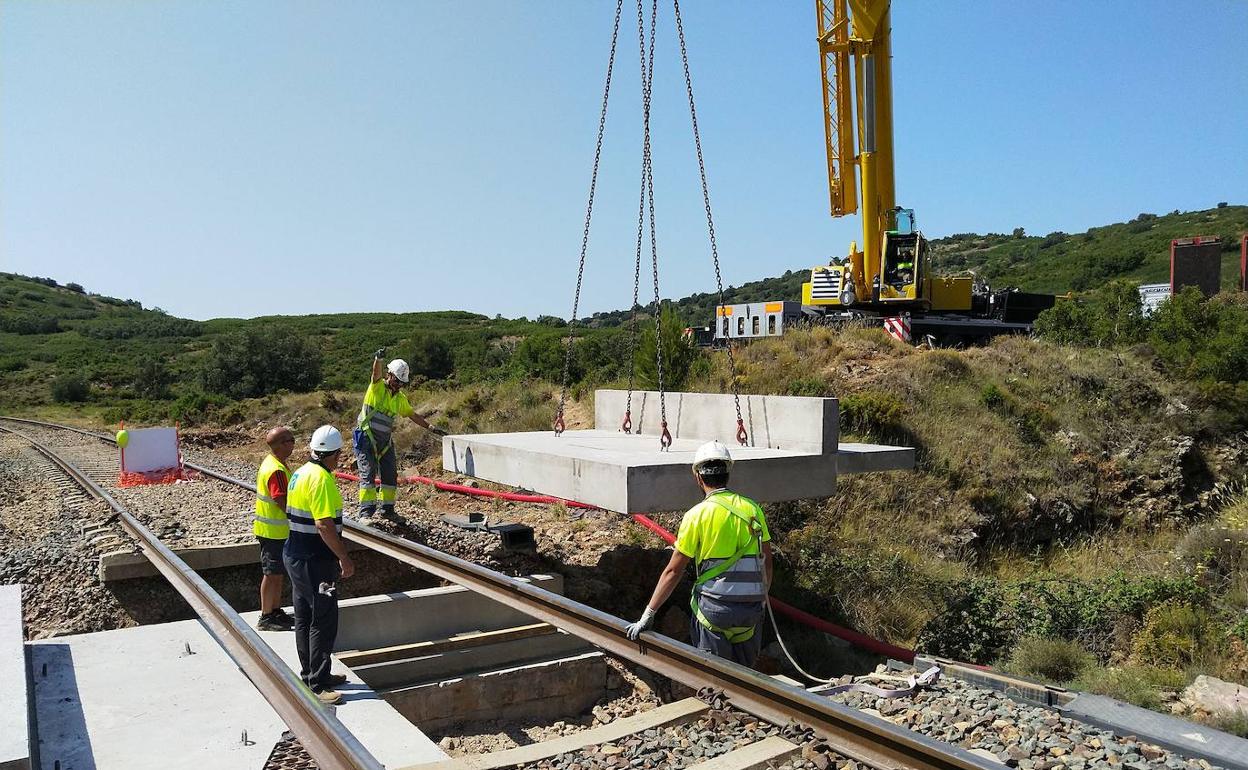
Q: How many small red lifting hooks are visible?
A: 4